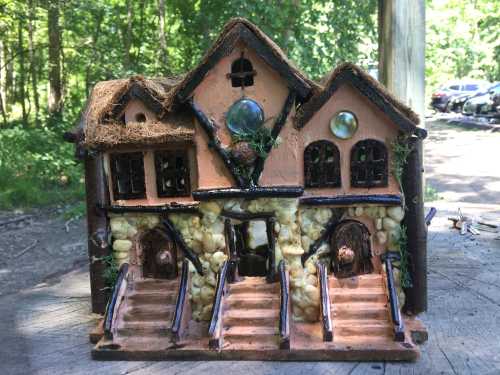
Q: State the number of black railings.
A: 6